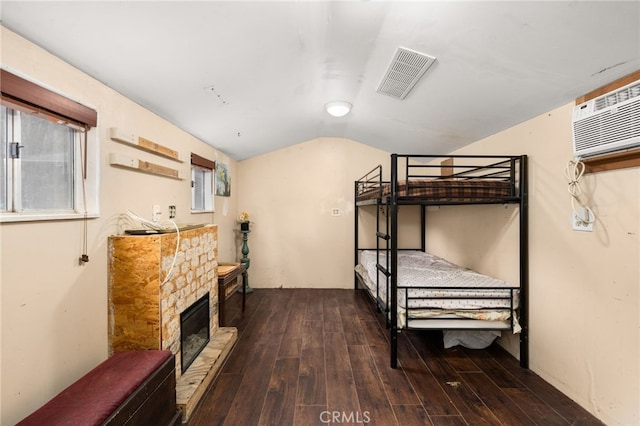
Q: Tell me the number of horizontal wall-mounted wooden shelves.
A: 2